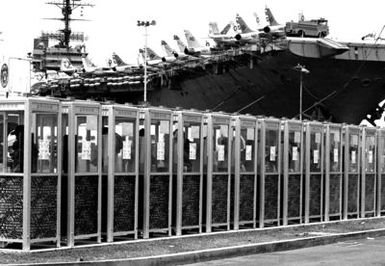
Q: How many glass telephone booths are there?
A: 14